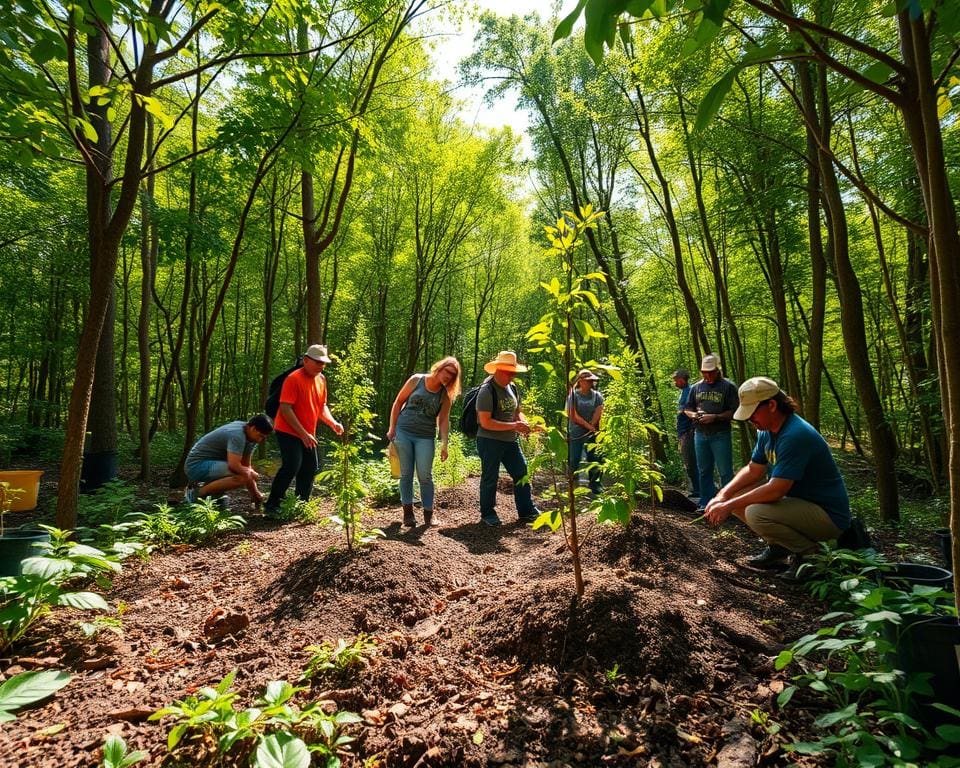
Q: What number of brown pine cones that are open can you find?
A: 0